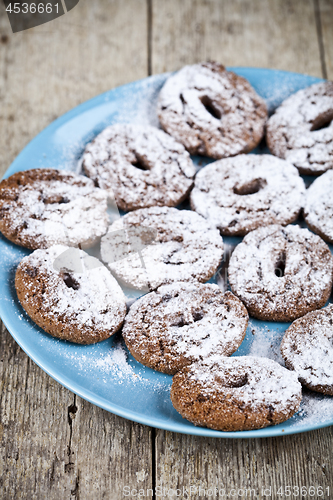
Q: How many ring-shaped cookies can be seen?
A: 12